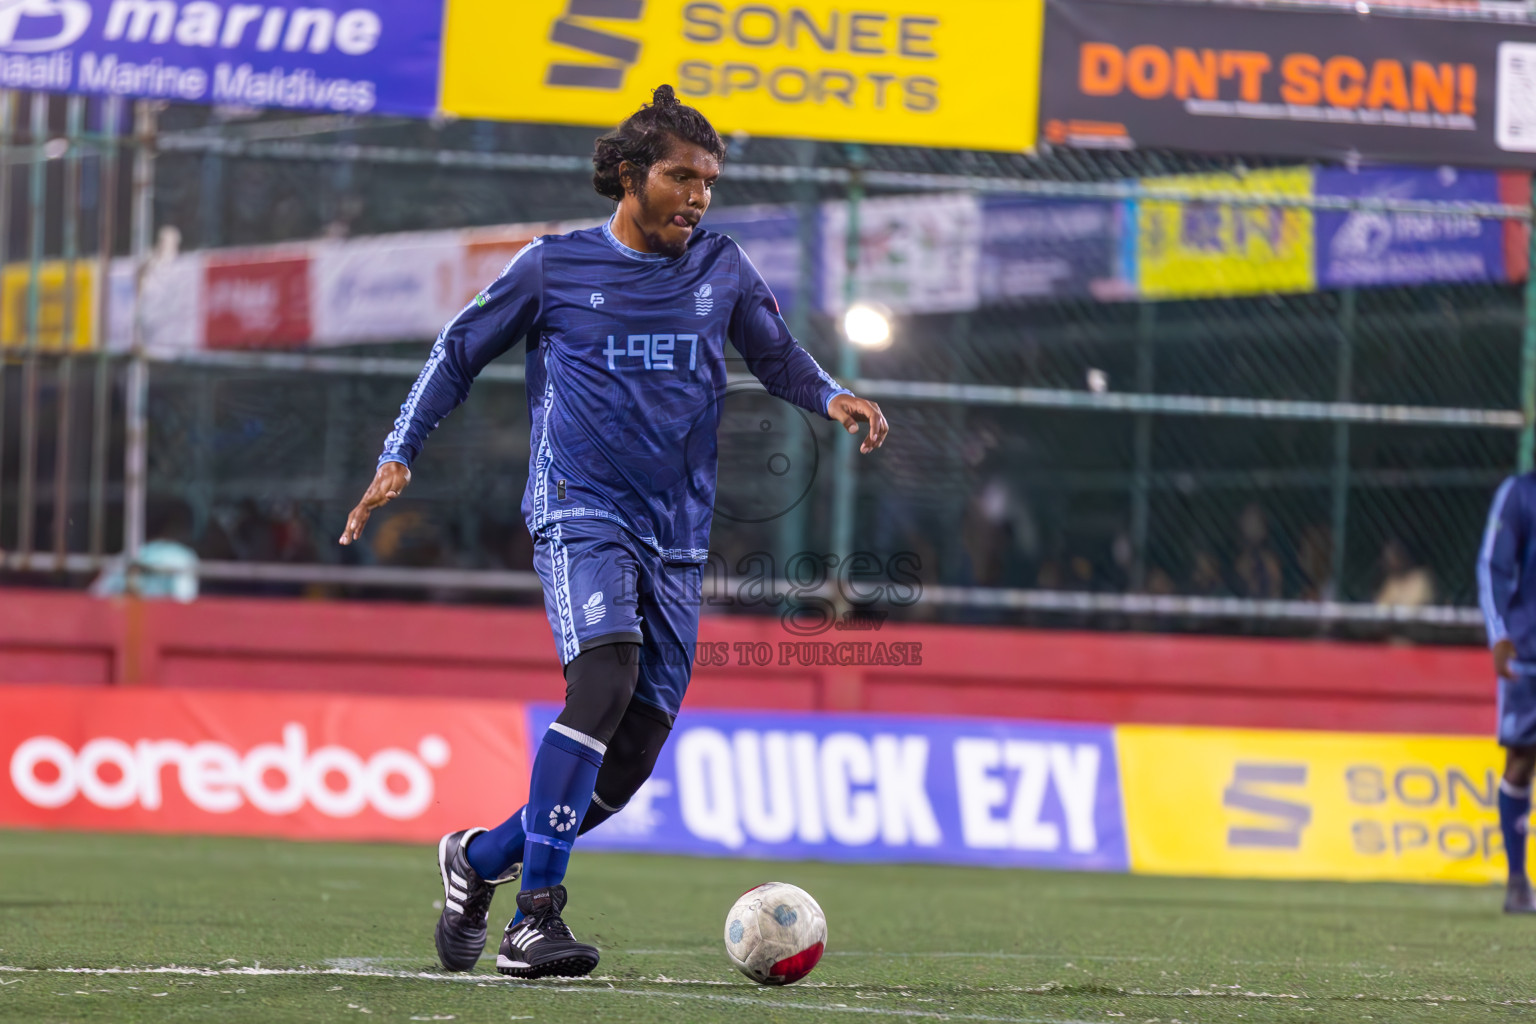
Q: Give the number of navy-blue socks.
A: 3